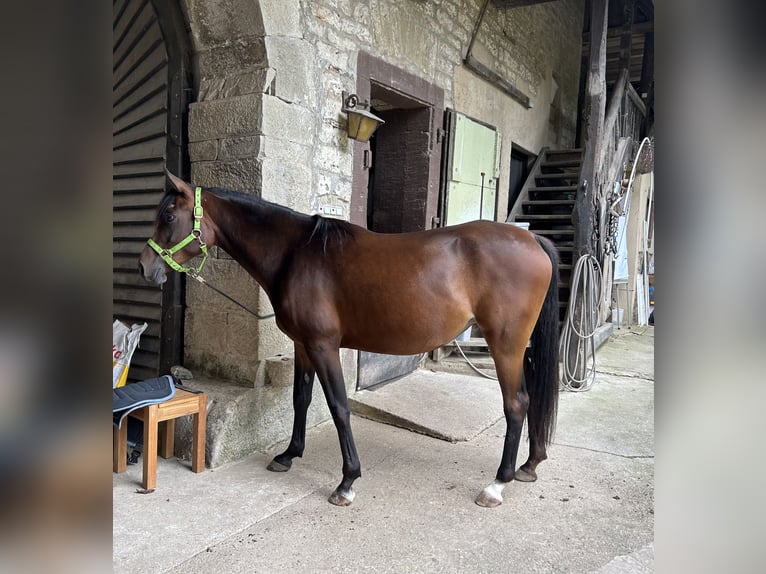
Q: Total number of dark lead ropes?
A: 1